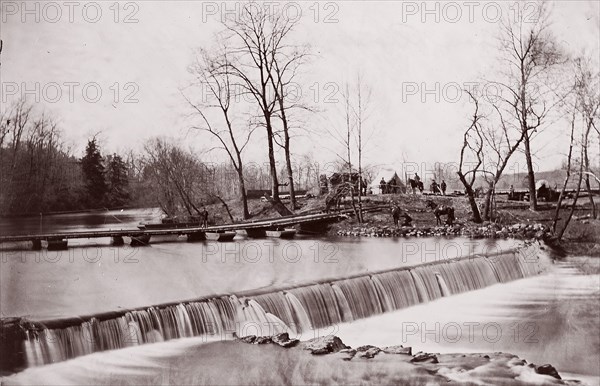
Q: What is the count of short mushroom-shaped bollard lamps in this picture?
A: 0